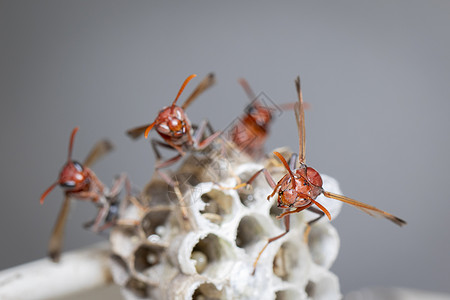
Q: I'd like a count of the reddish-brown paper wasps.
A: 4